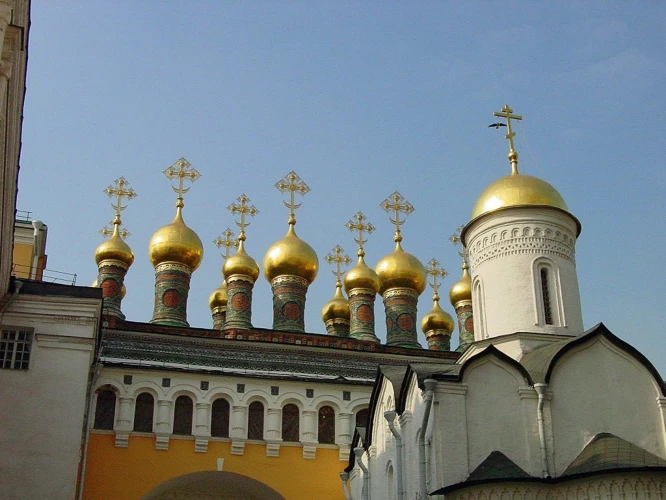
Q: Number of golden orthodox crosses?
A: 12